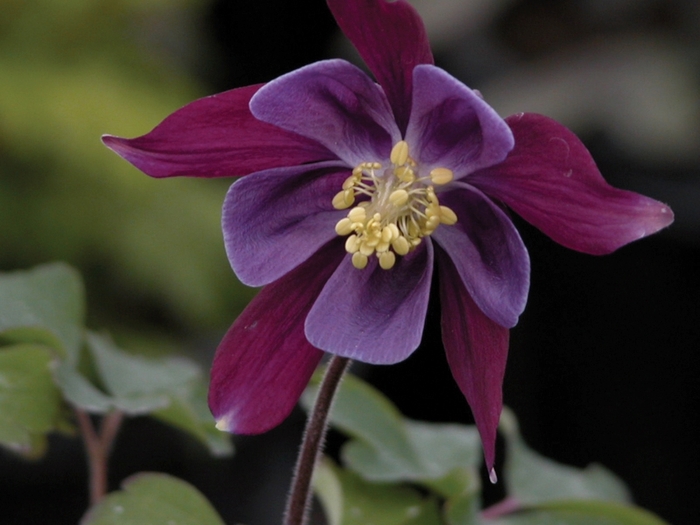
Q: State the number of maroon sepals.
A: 5